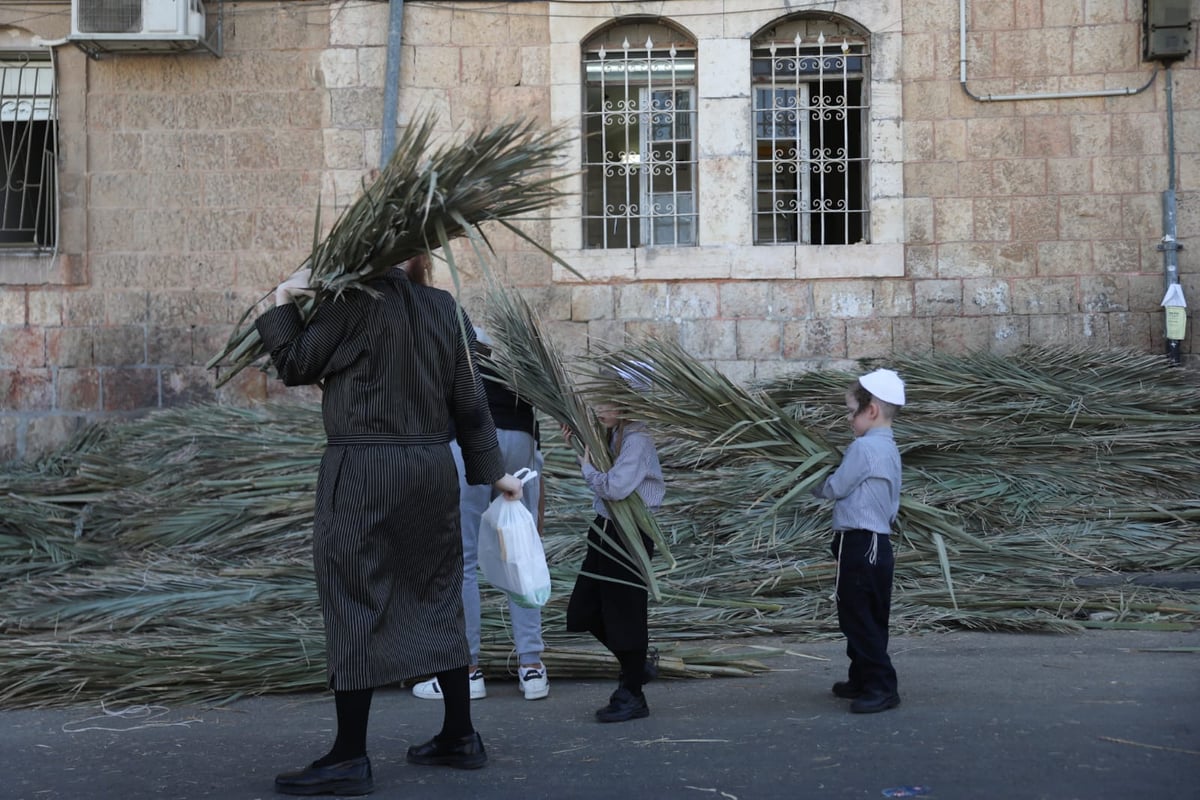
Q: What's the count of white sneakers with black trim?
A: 2